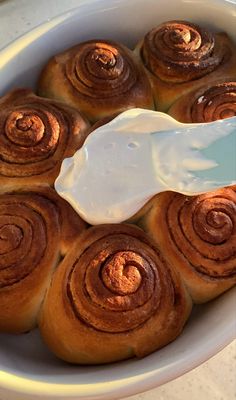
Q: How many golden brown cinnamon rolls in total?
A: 7